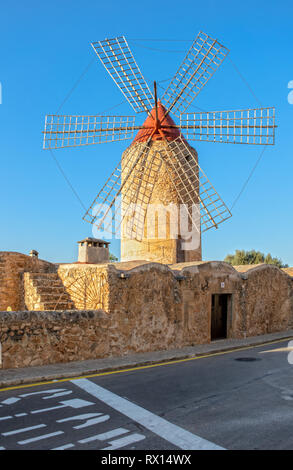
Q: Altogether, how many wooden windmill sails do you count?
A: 6